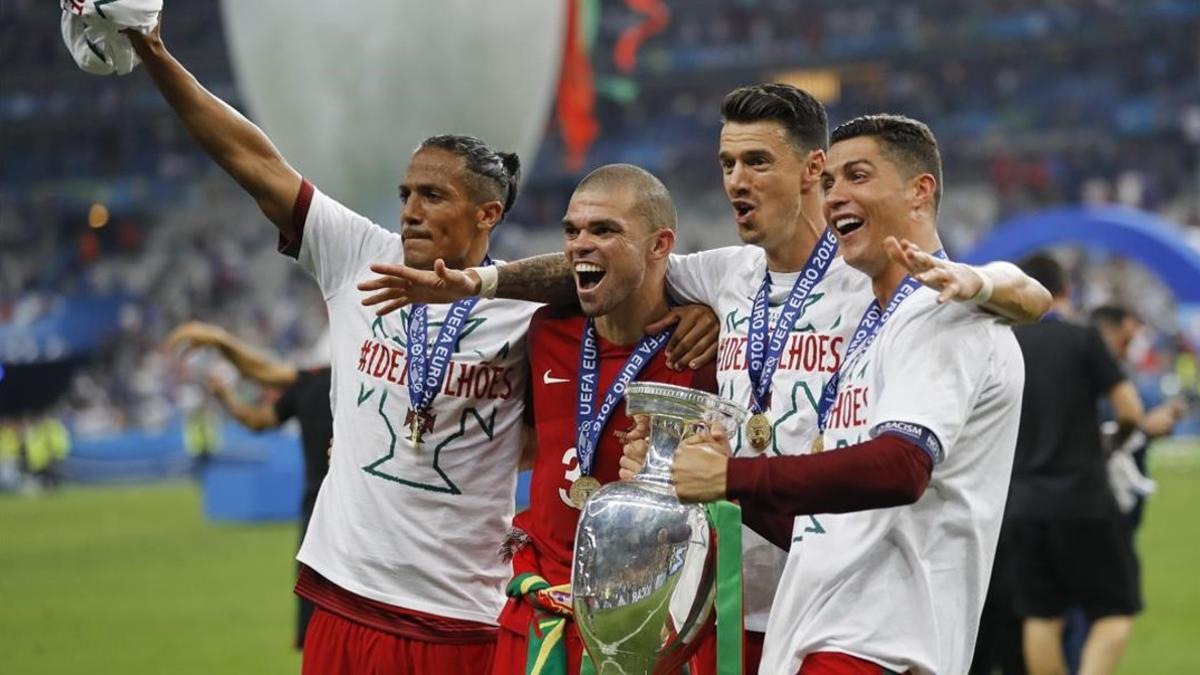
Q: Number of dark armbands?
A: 1